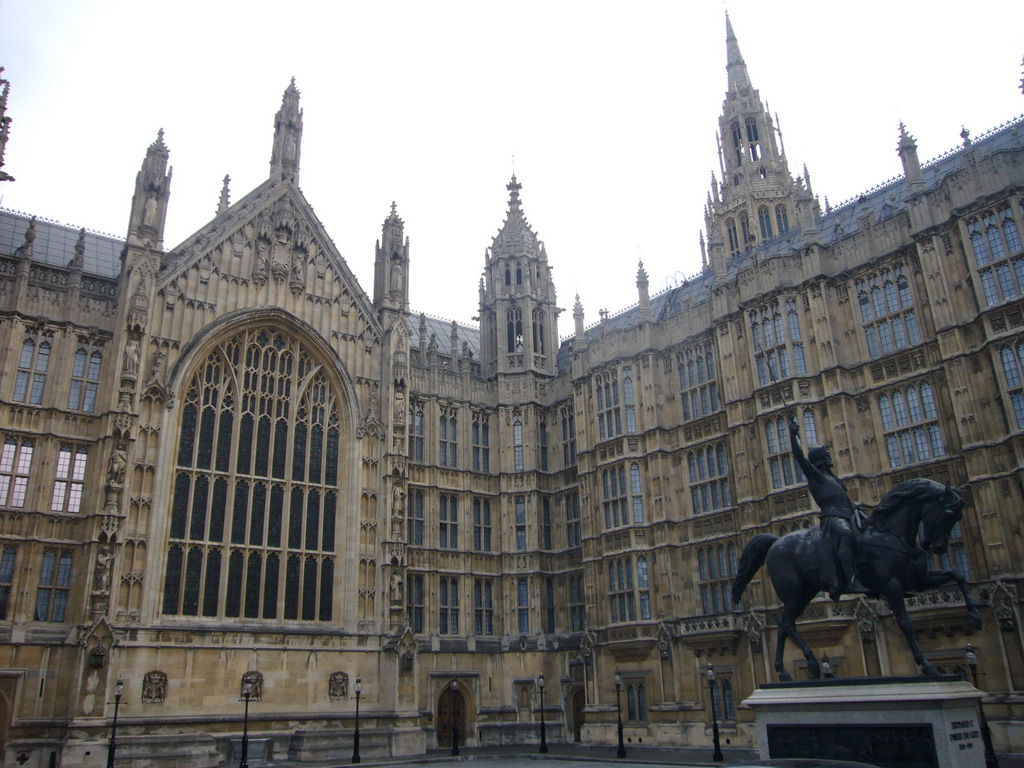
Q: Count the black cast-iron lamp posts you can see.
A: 9